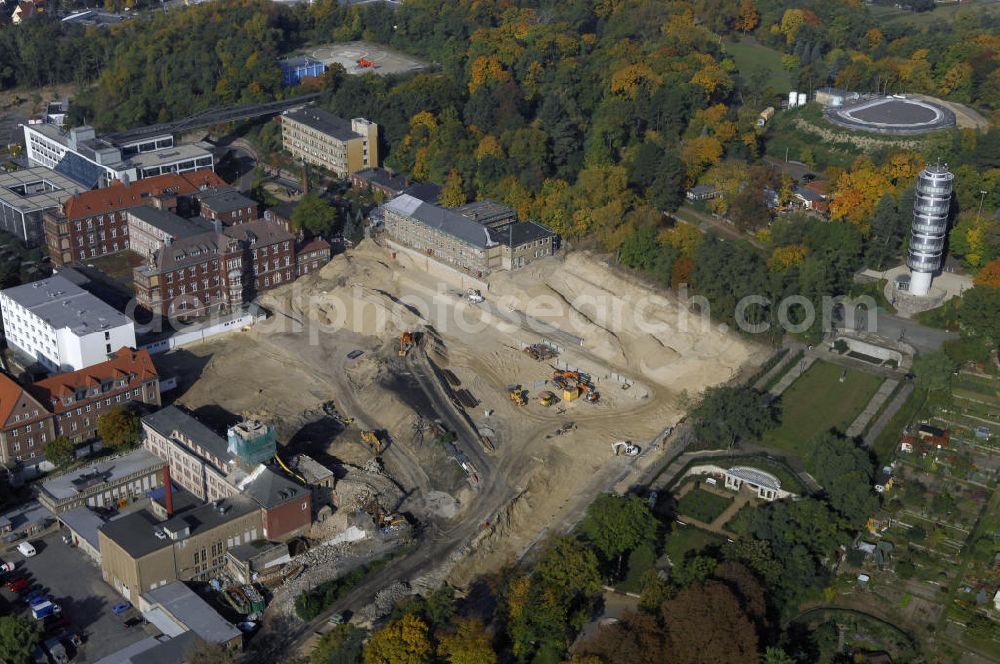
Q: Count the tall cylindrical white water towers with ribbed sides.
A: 1